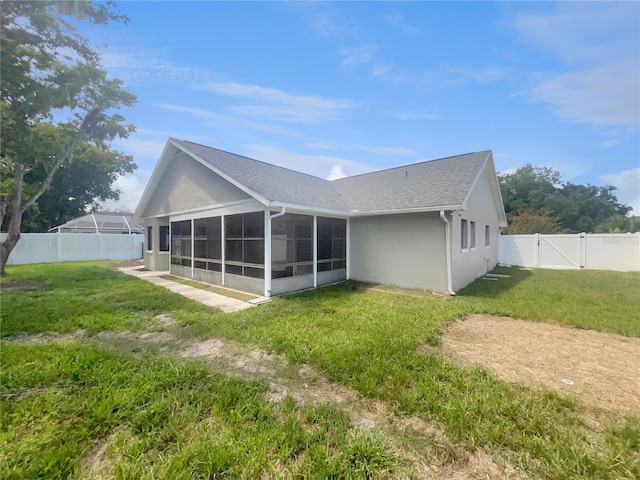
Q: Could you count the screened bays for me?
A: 5